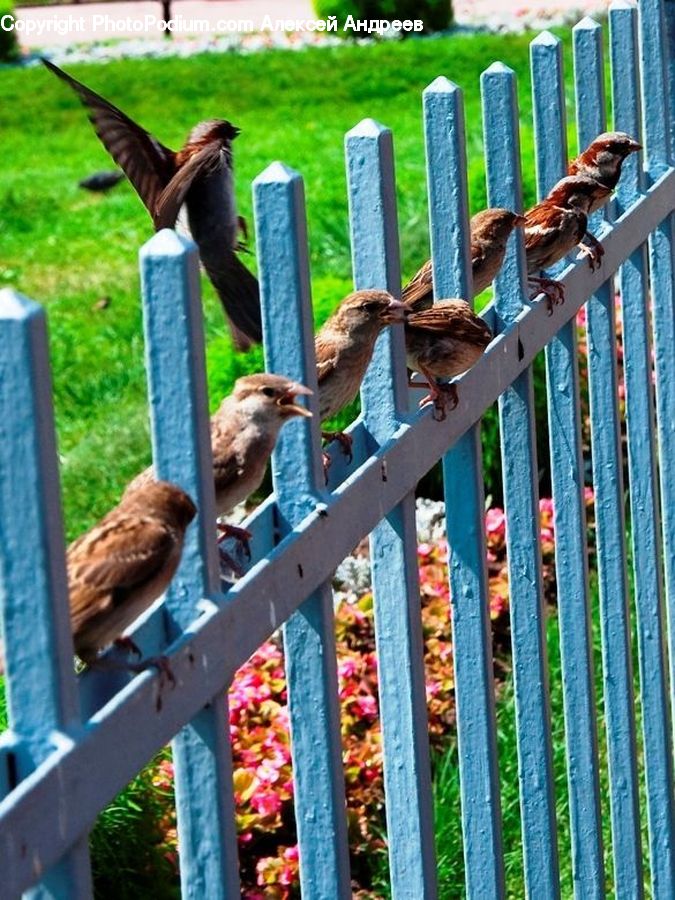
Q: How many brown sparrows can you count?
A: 8